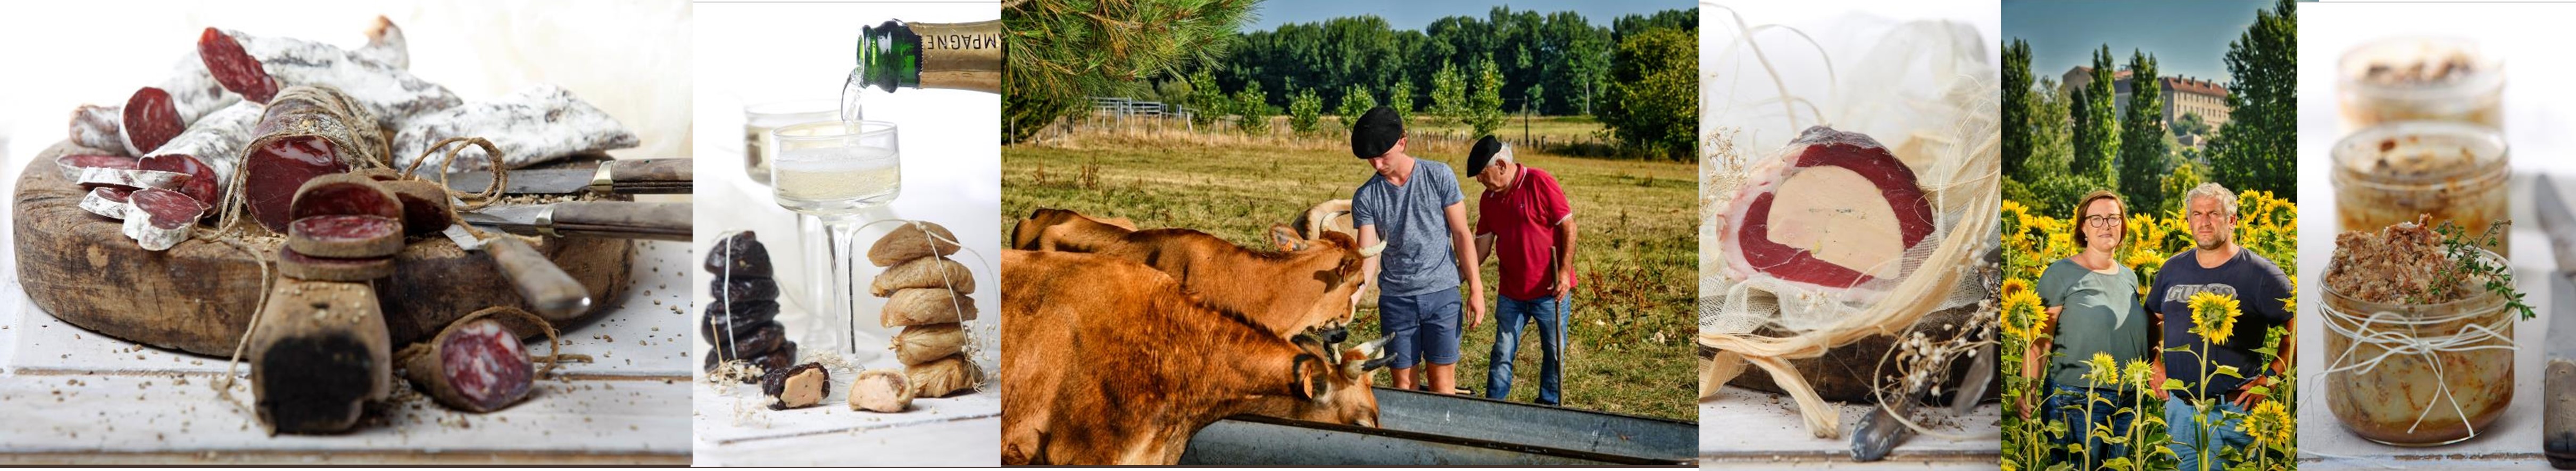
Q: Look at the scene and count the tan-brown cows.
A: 2